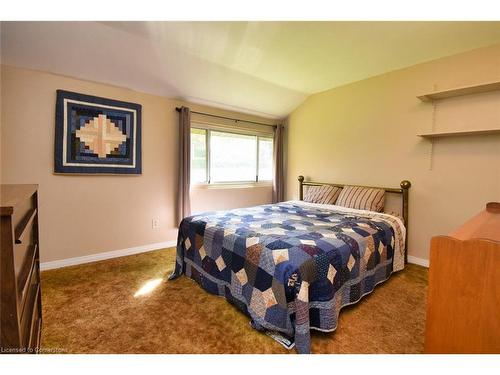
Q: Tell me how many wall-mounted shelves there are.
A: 2